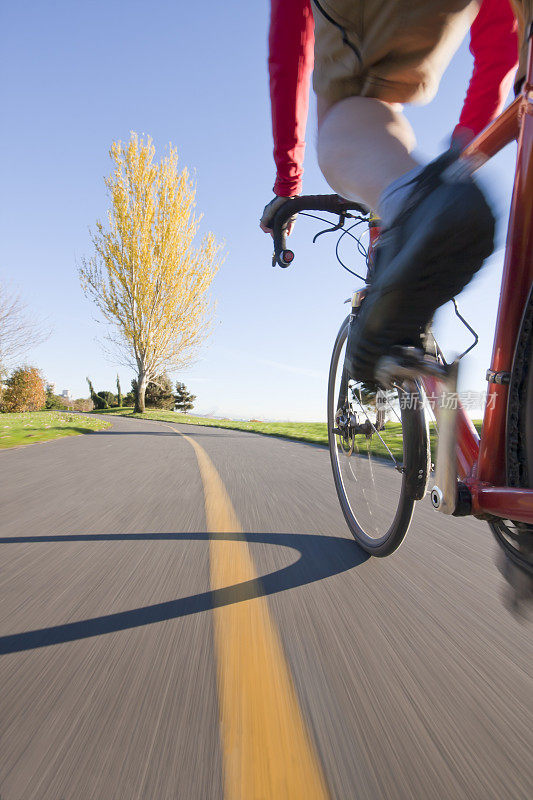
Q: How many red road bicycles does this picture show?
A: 1